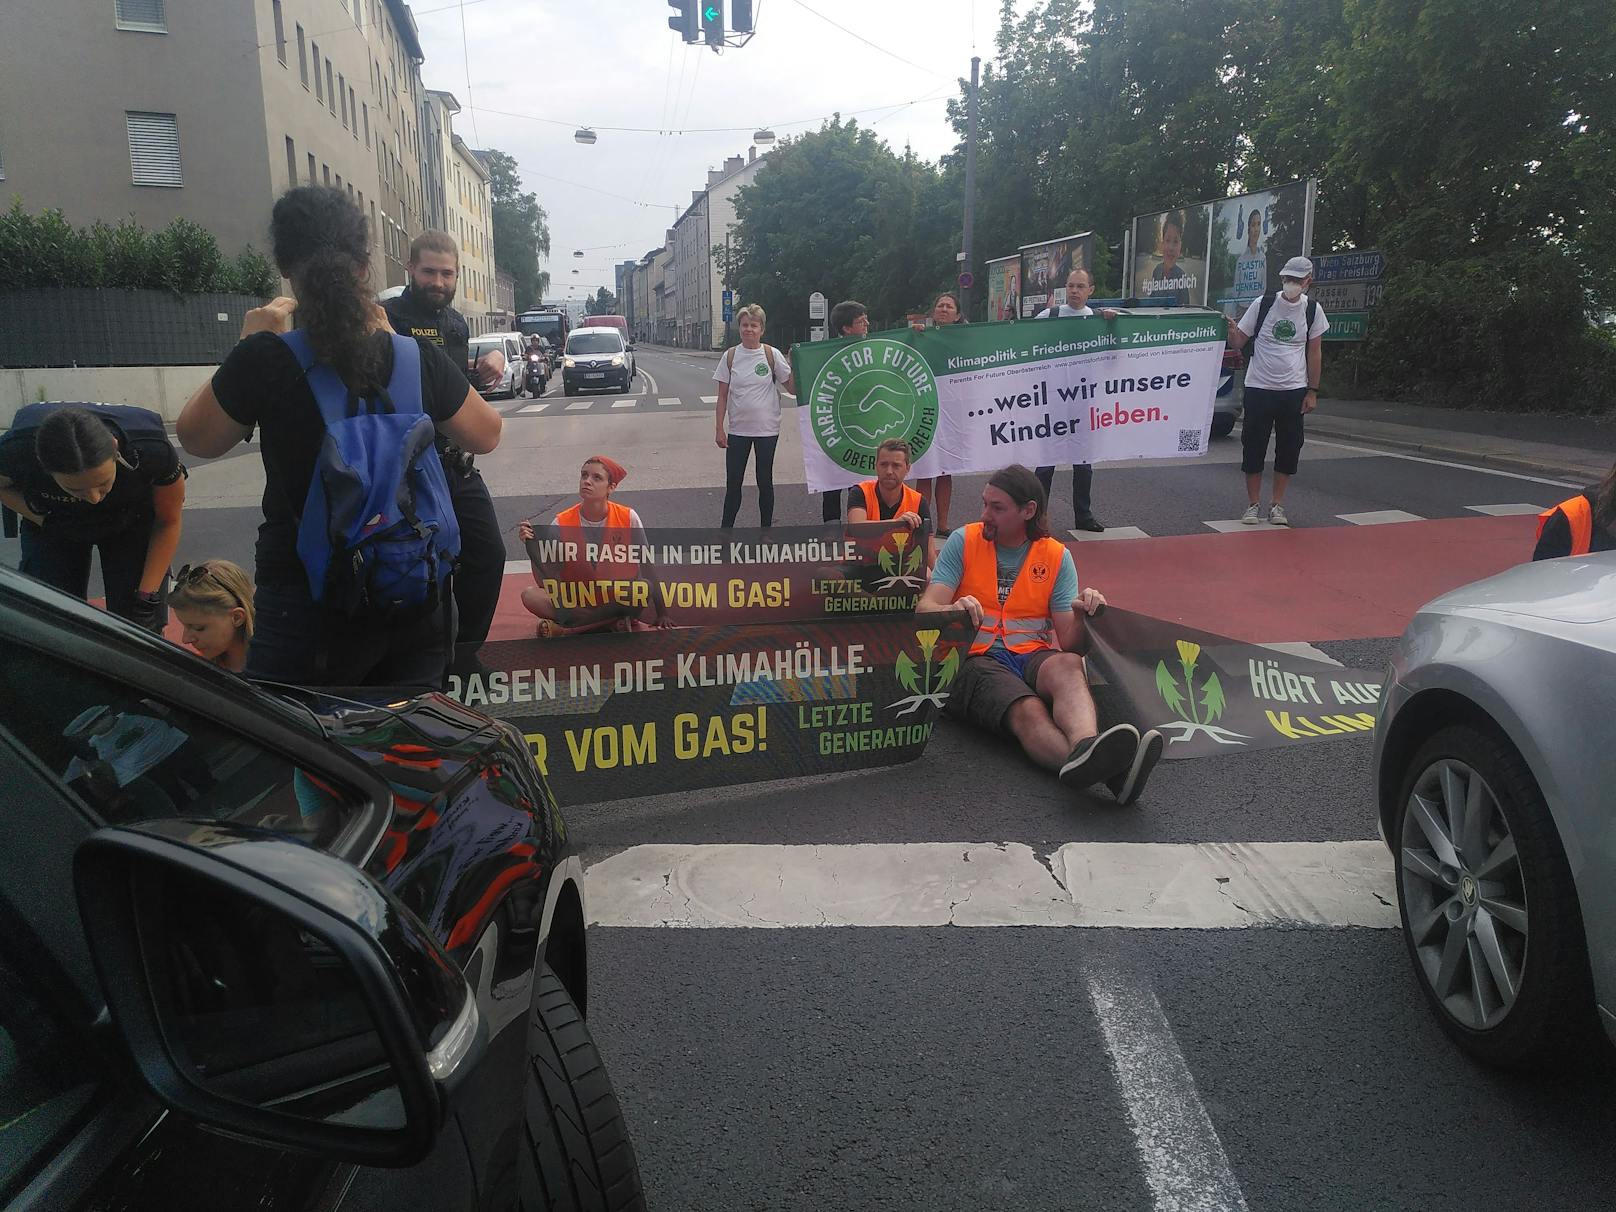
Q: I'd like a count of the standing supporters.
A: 5